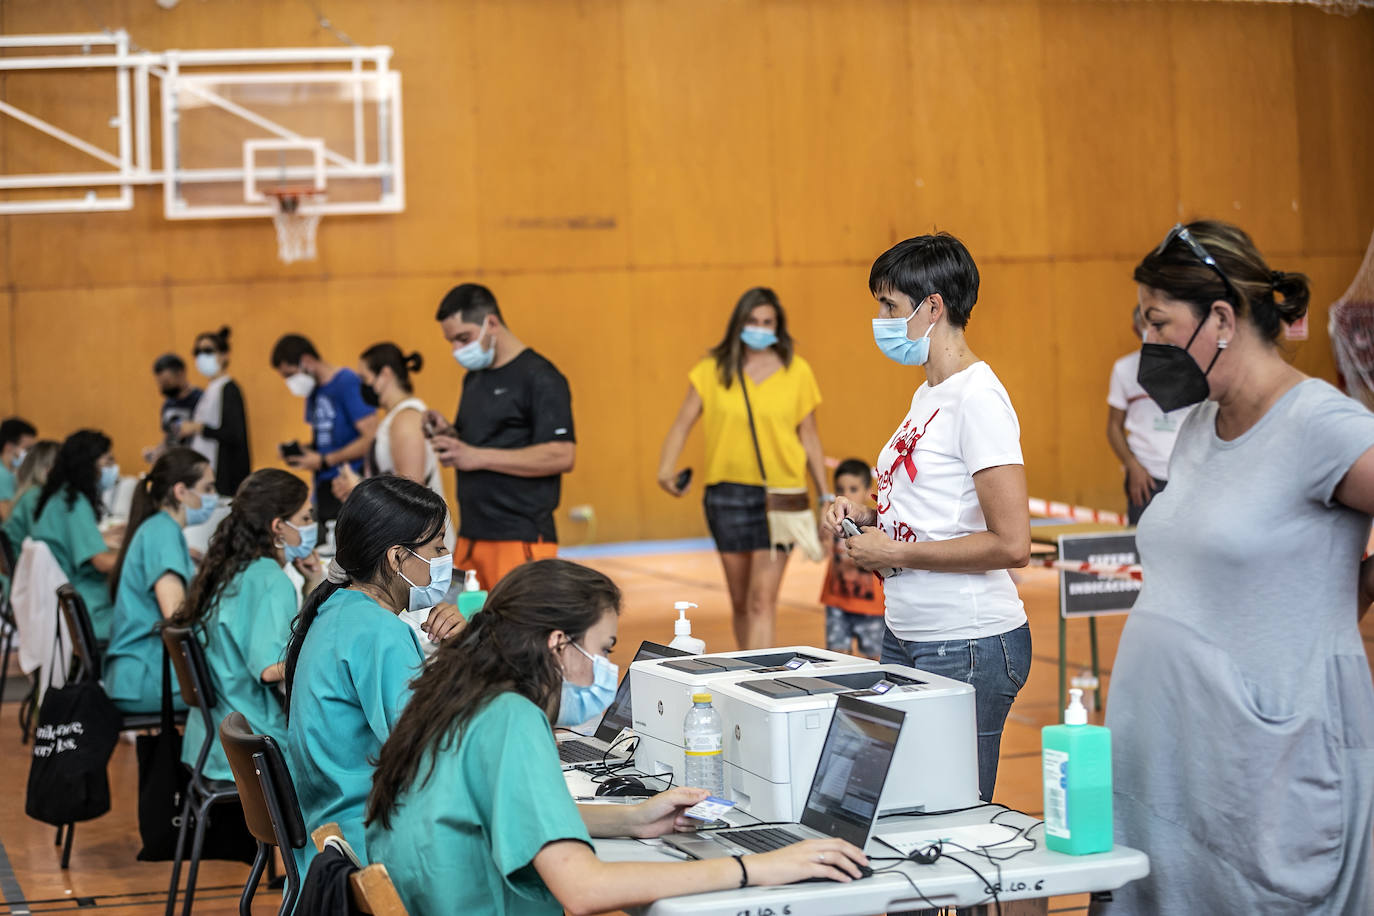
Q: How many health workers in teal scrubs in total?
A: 7